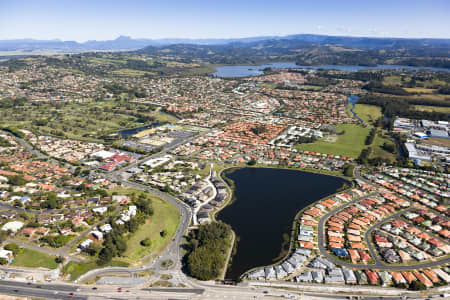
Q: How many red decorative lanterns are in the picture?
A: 0